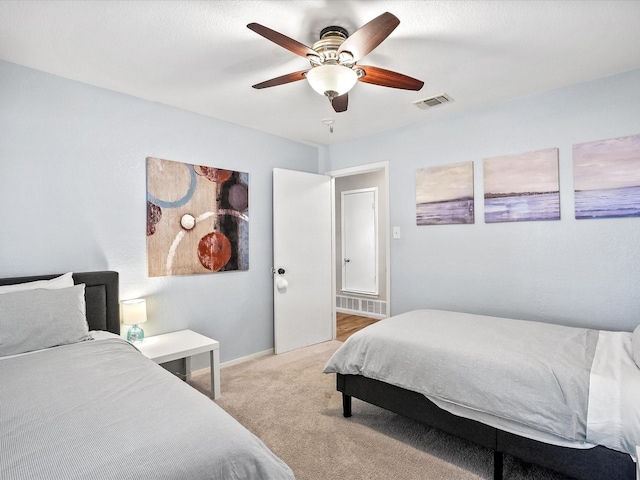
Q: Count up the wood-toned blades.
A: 5